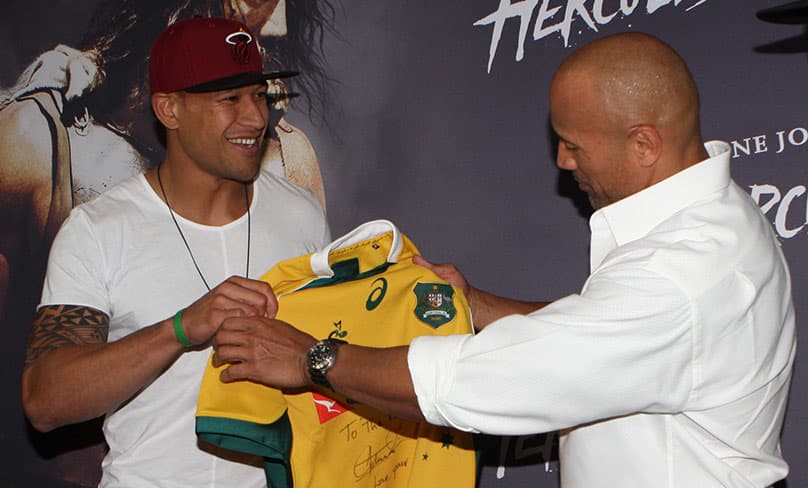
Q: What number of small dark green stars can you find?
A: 2